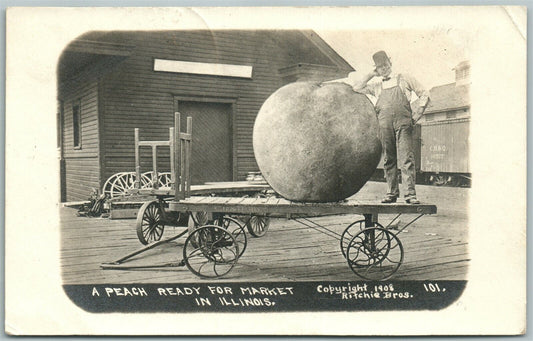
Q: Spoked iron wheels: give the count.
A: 4